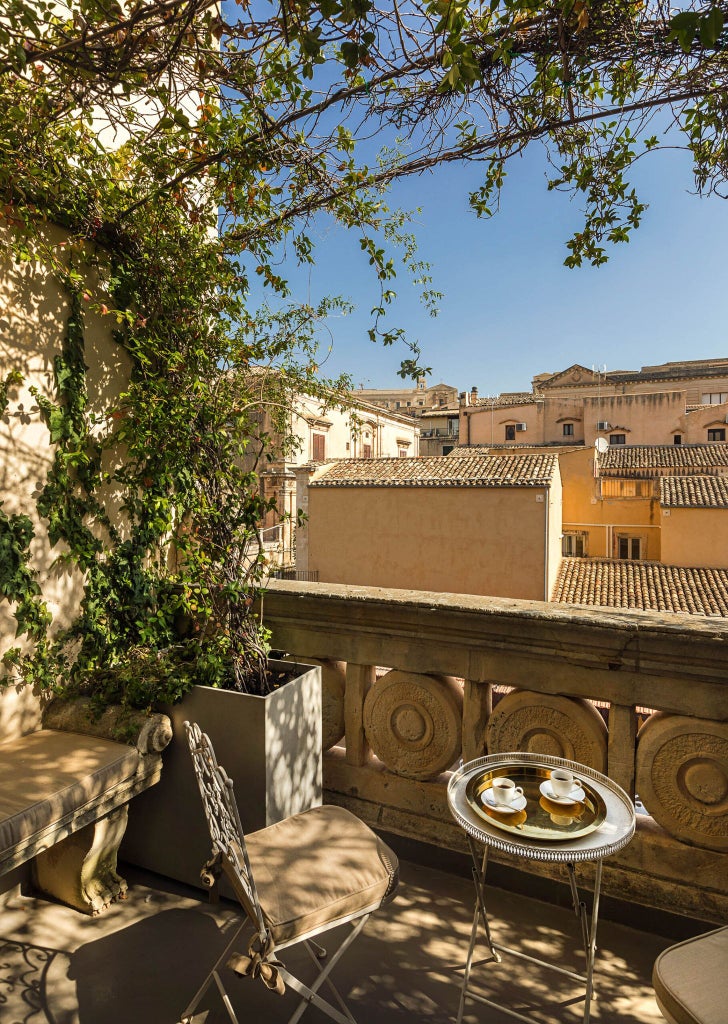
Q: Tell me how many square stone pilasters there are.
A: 3